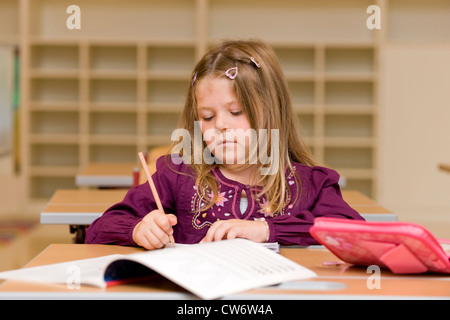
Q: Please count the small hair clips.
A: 3